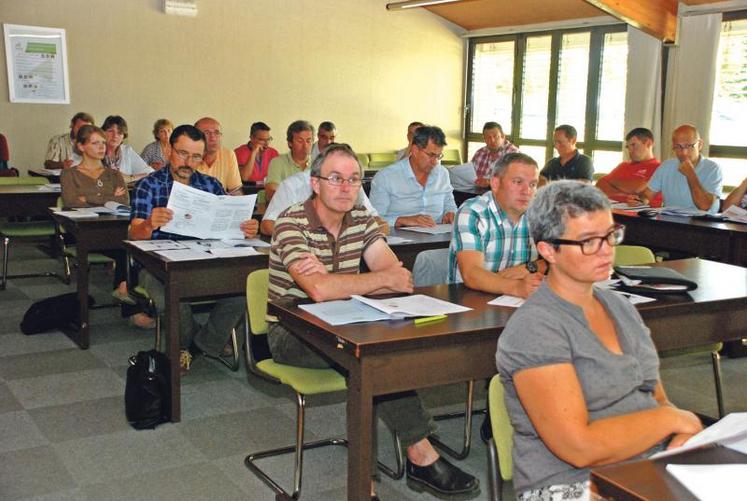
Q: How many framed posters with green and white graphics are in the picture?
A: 1